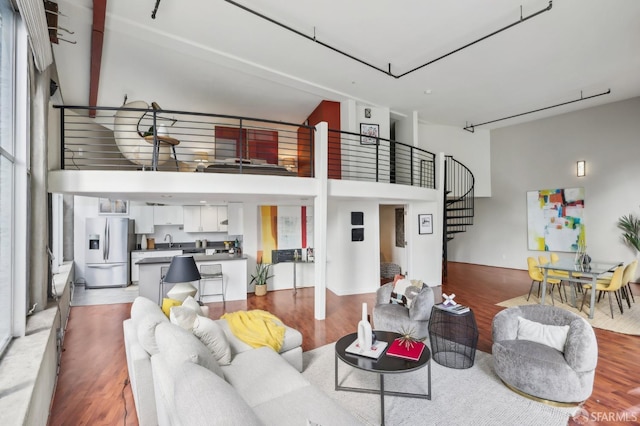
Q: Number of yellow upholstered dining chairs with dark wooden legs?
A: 6